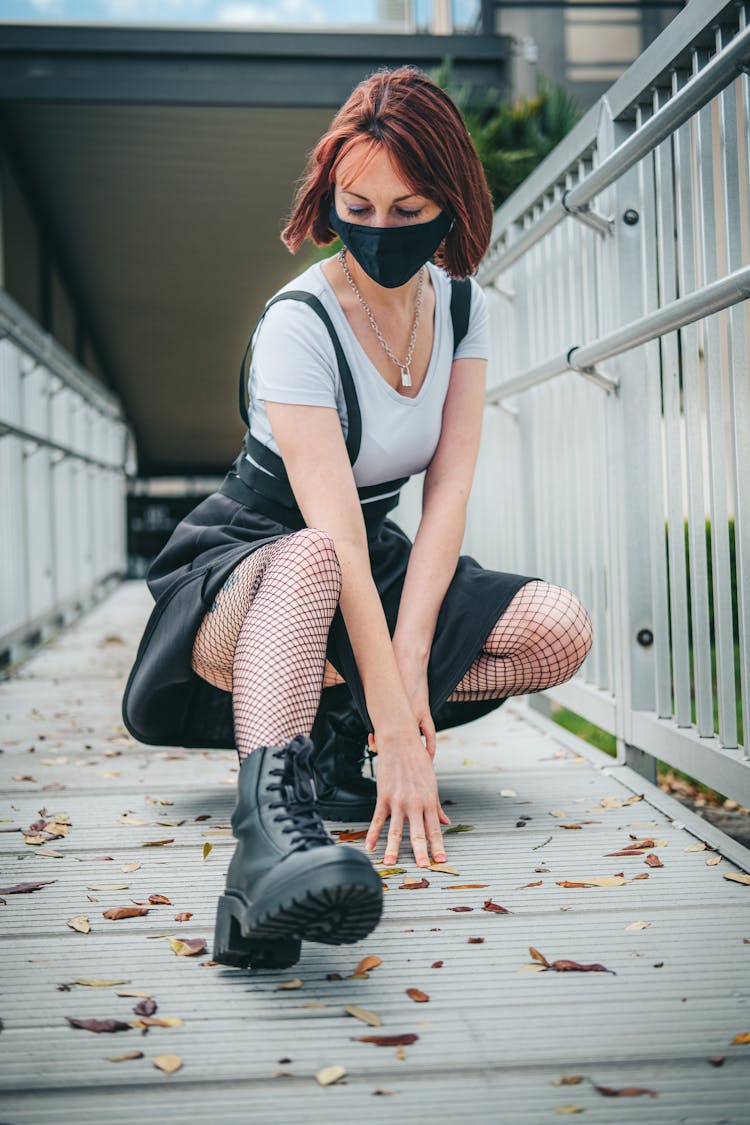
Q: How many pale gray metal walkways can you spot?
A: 1